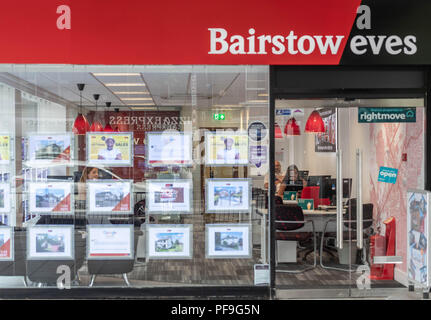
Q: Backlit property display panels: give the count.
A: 15